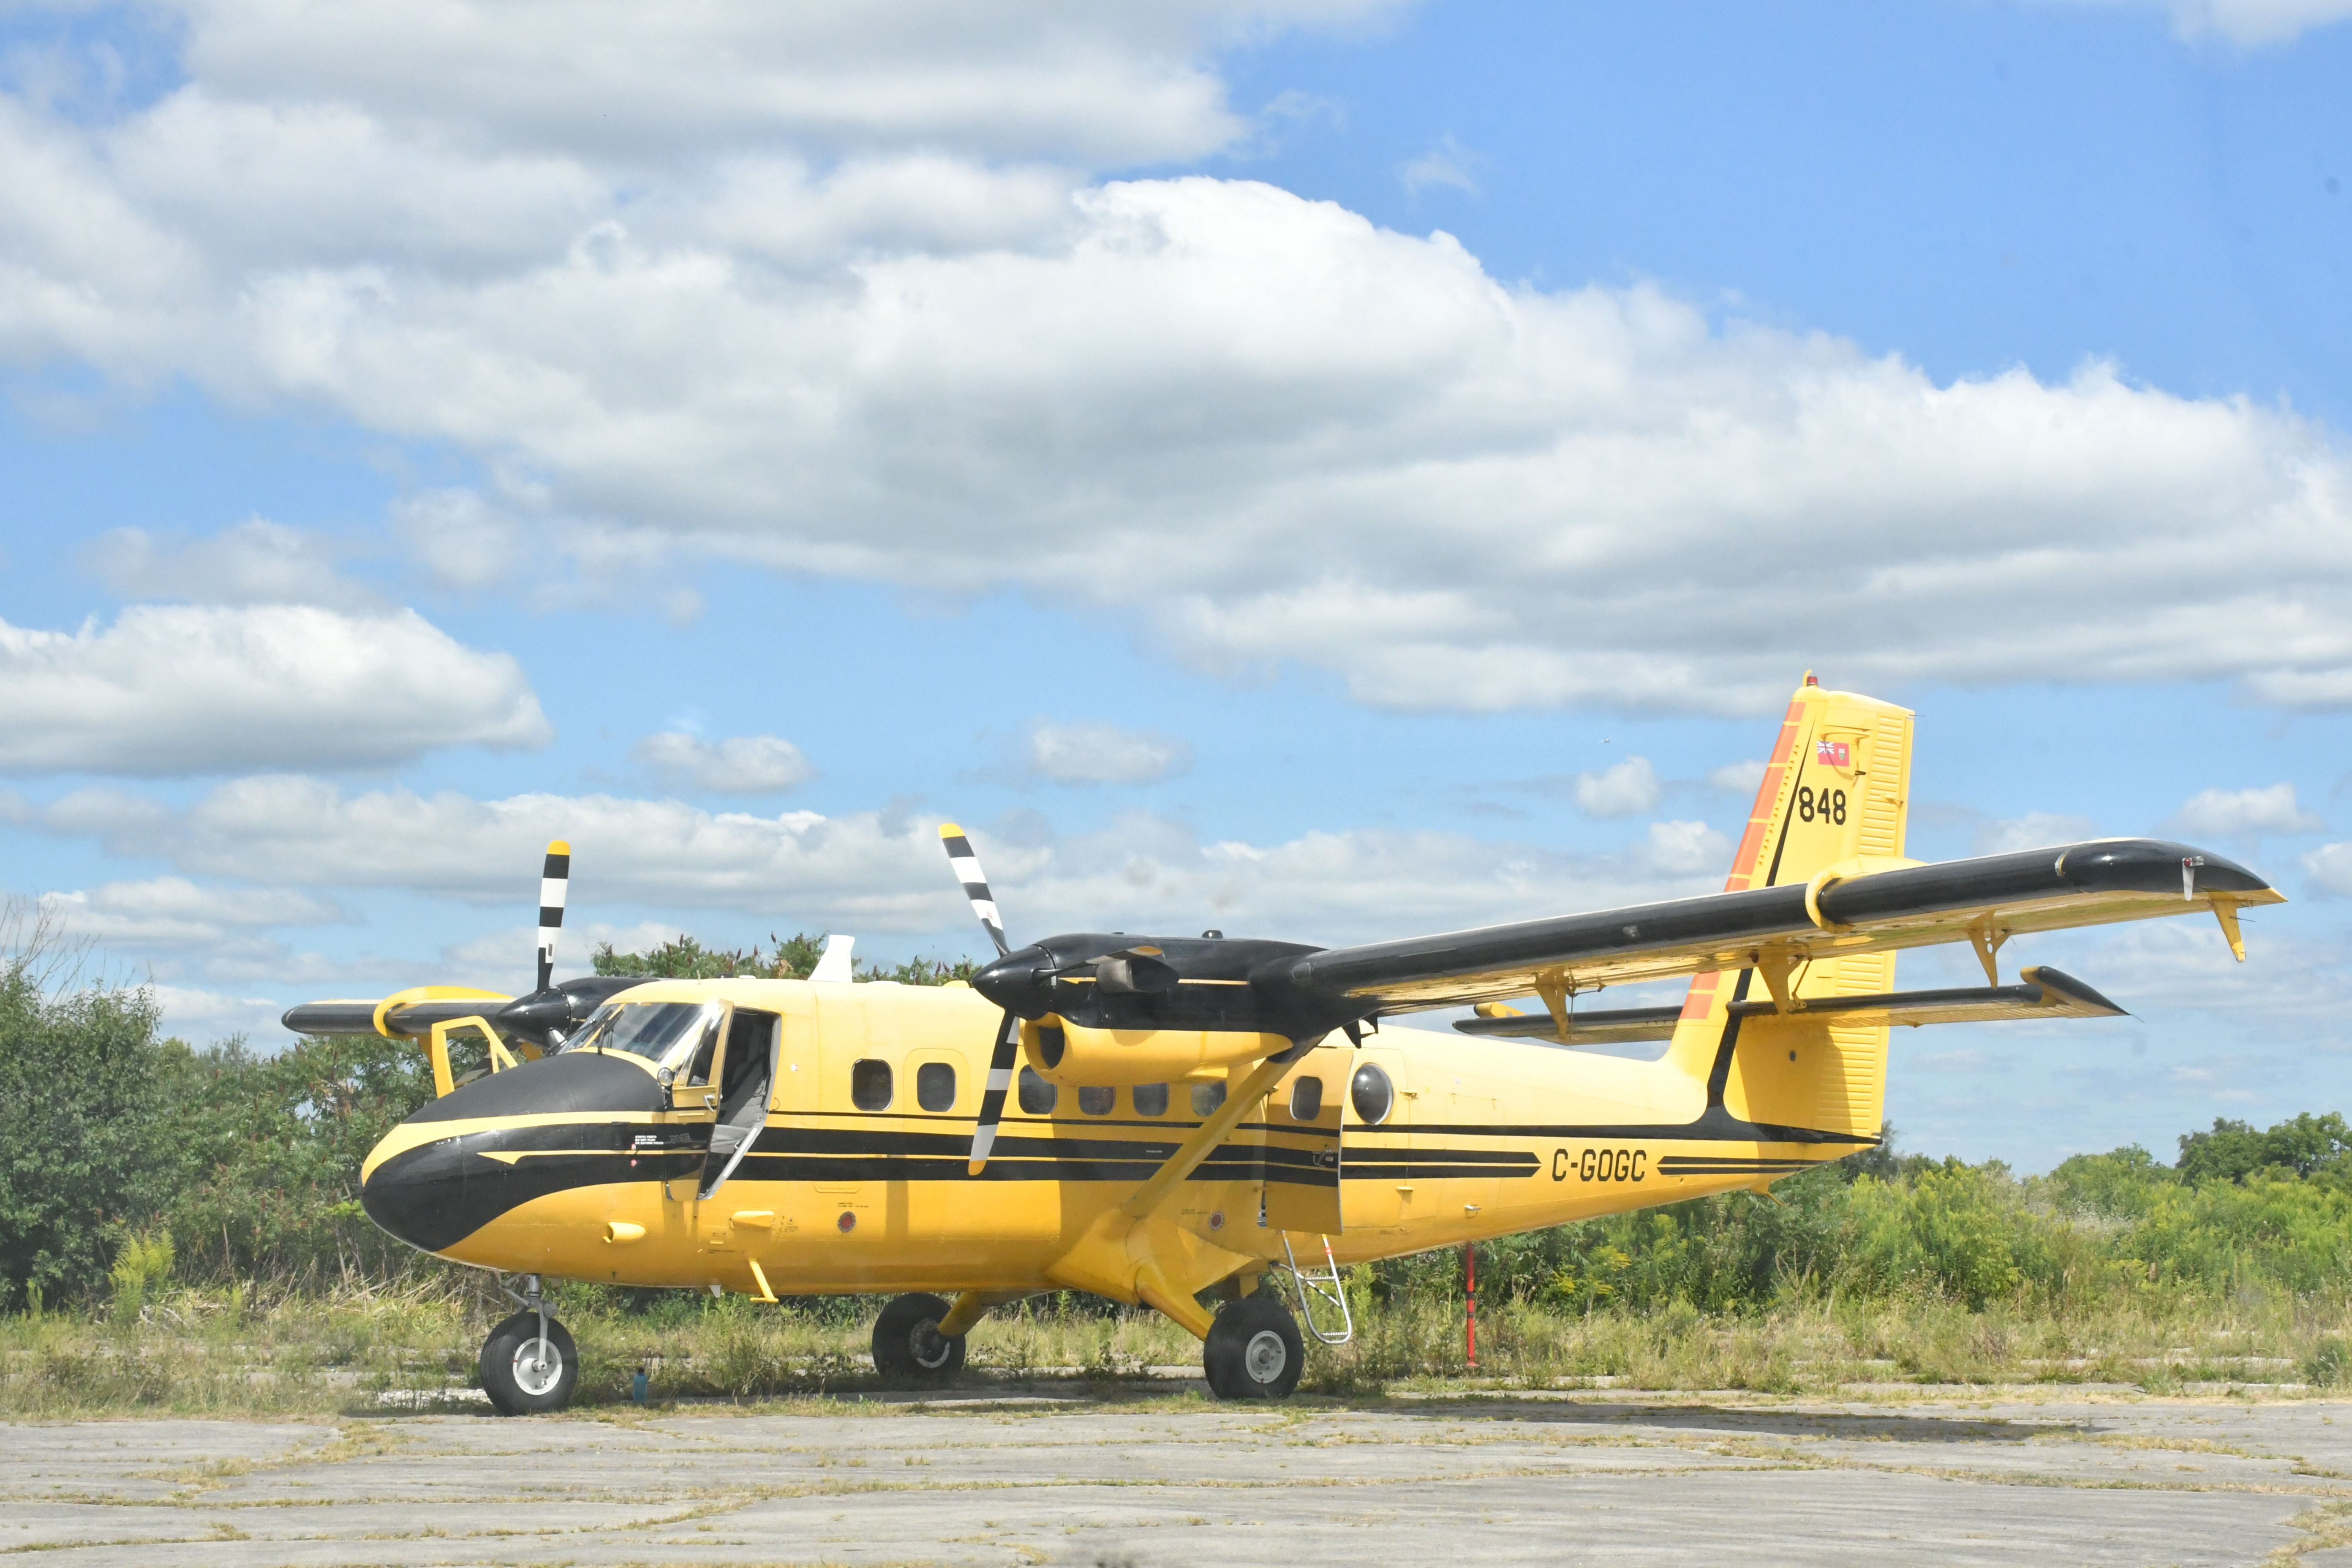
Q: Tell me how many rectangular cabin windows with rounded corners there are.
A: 7